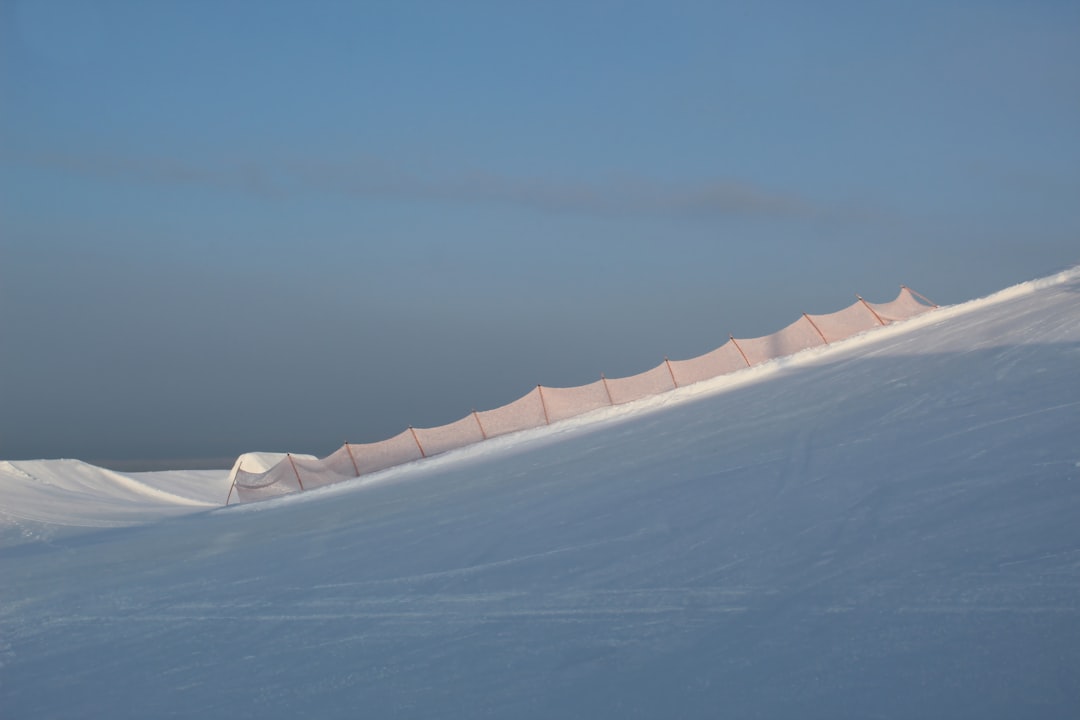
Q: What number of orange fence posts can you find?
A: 12